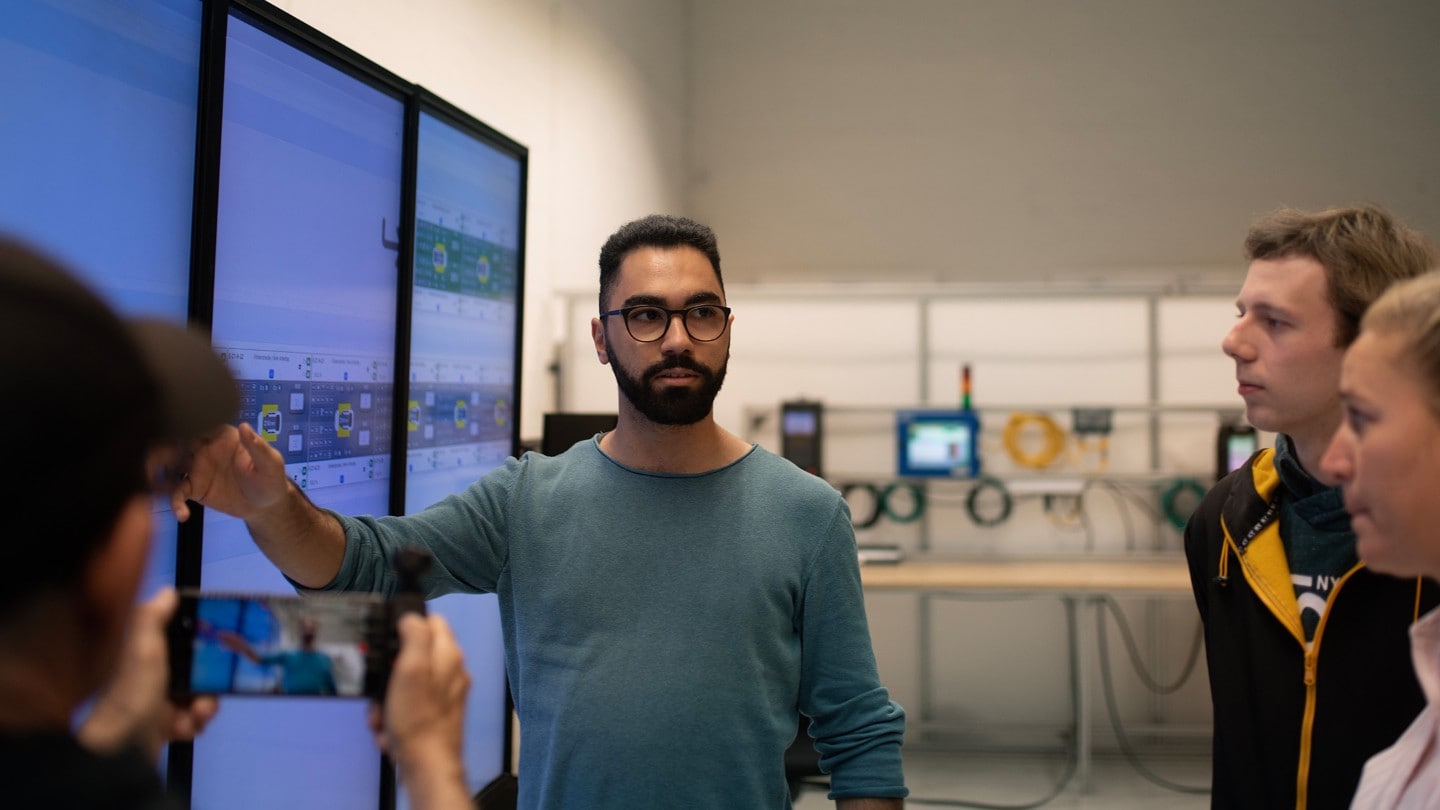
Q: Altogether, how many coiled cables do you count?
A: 5